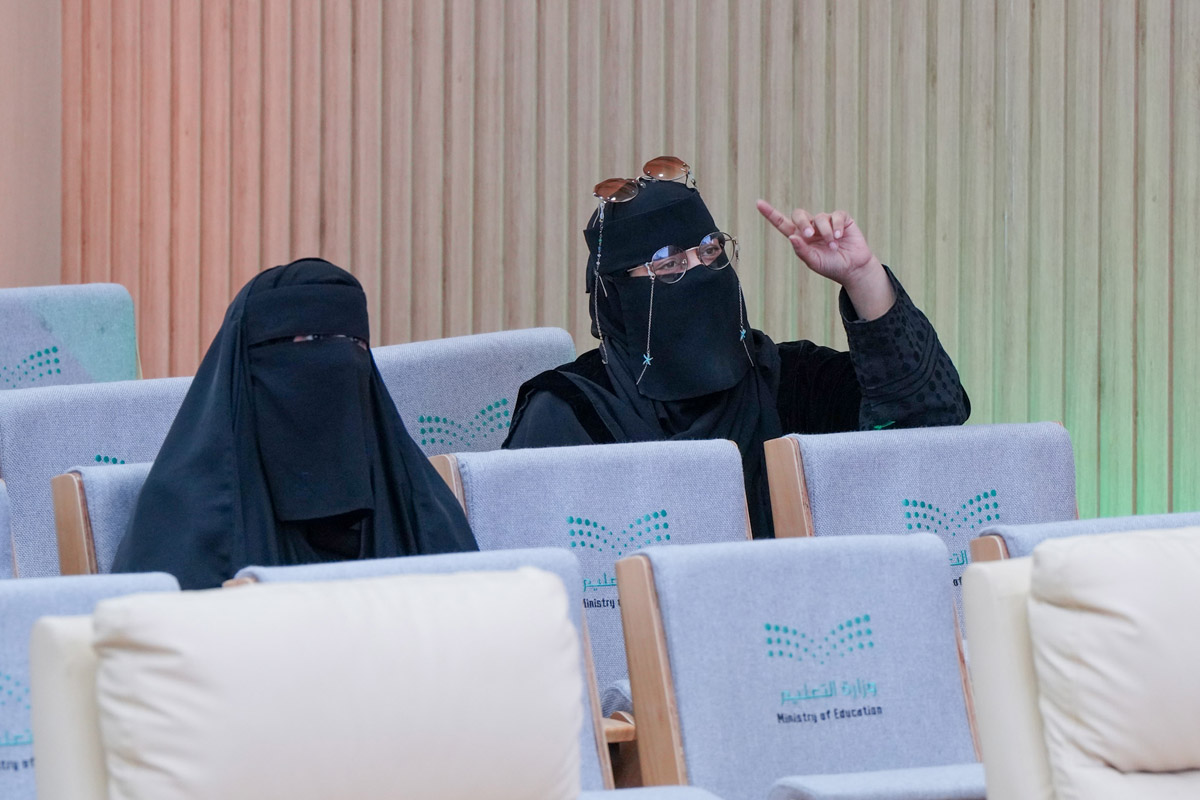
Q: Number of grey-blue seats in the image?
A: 11